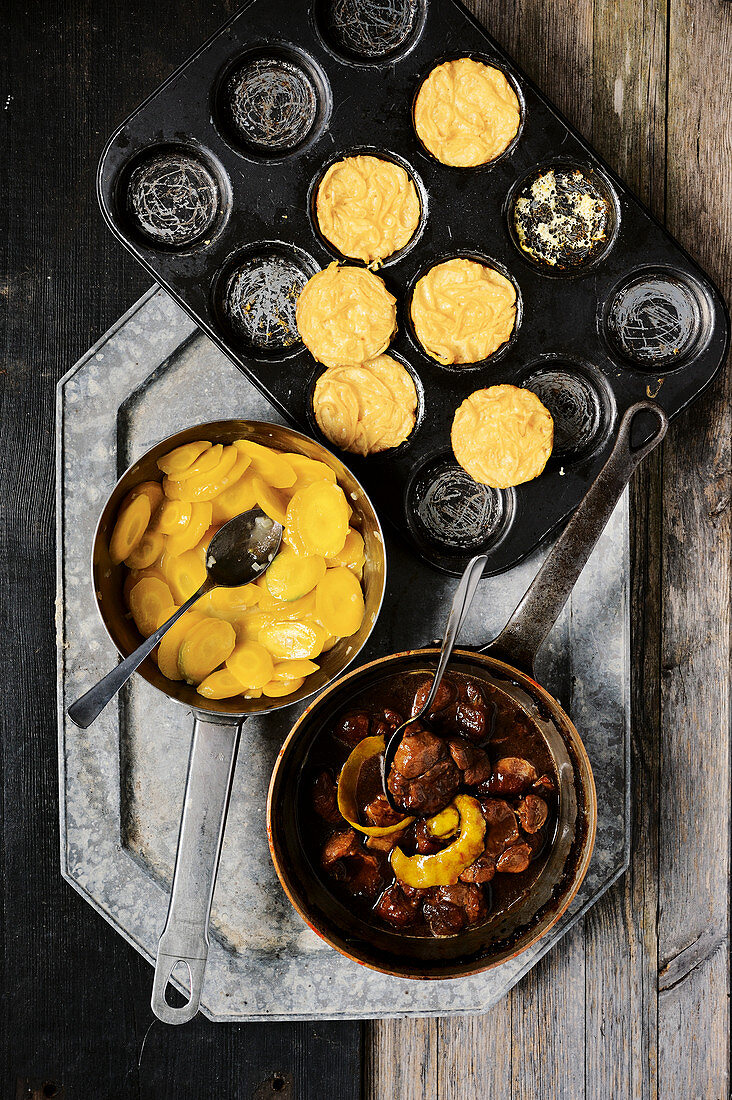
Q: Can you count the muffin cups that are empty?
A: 8